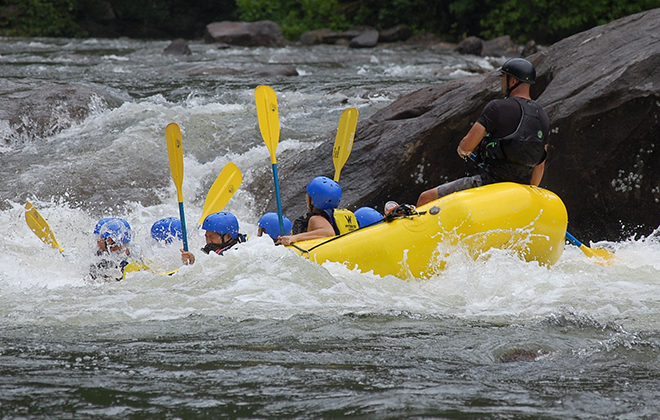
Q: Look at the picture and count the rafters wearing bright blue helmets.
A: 6